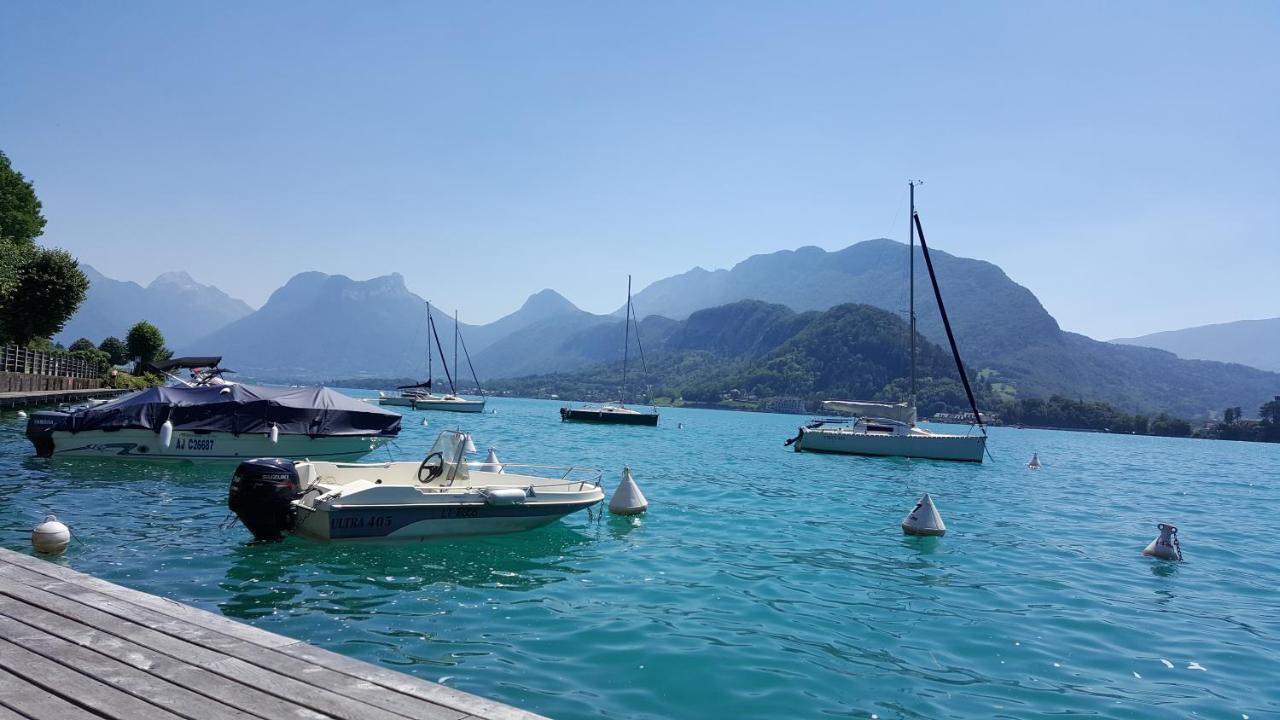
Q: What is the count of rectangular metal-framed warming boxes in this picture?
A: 0